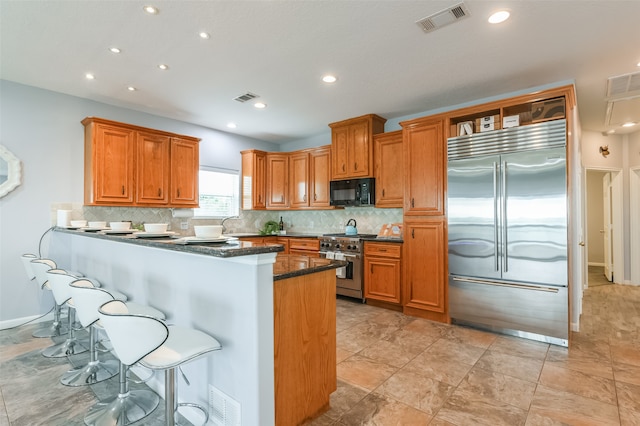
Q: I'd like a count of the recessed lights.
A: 11